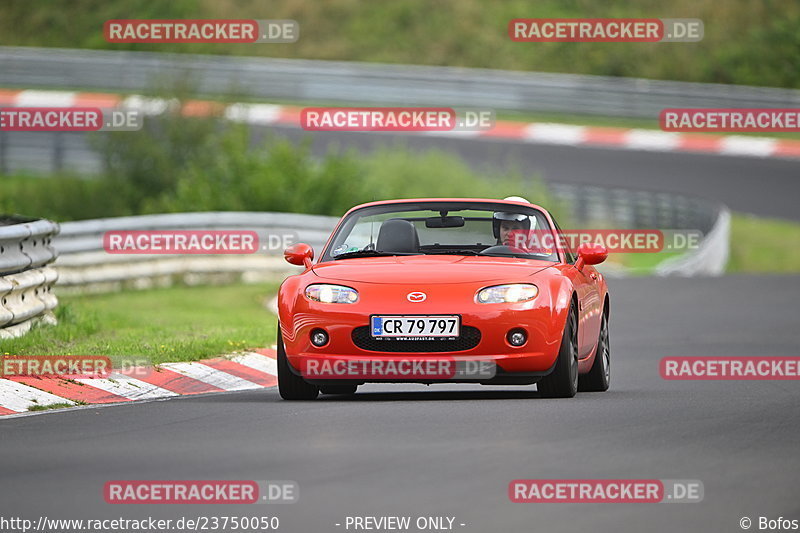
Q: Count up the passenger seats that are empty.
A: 1